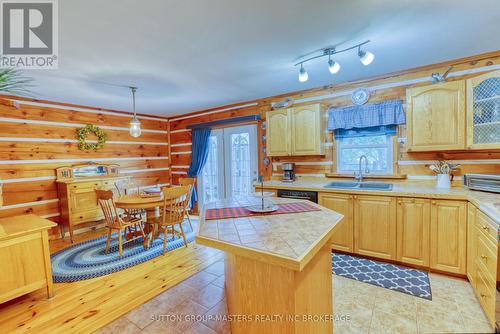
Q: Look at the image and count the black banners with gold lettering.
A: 0